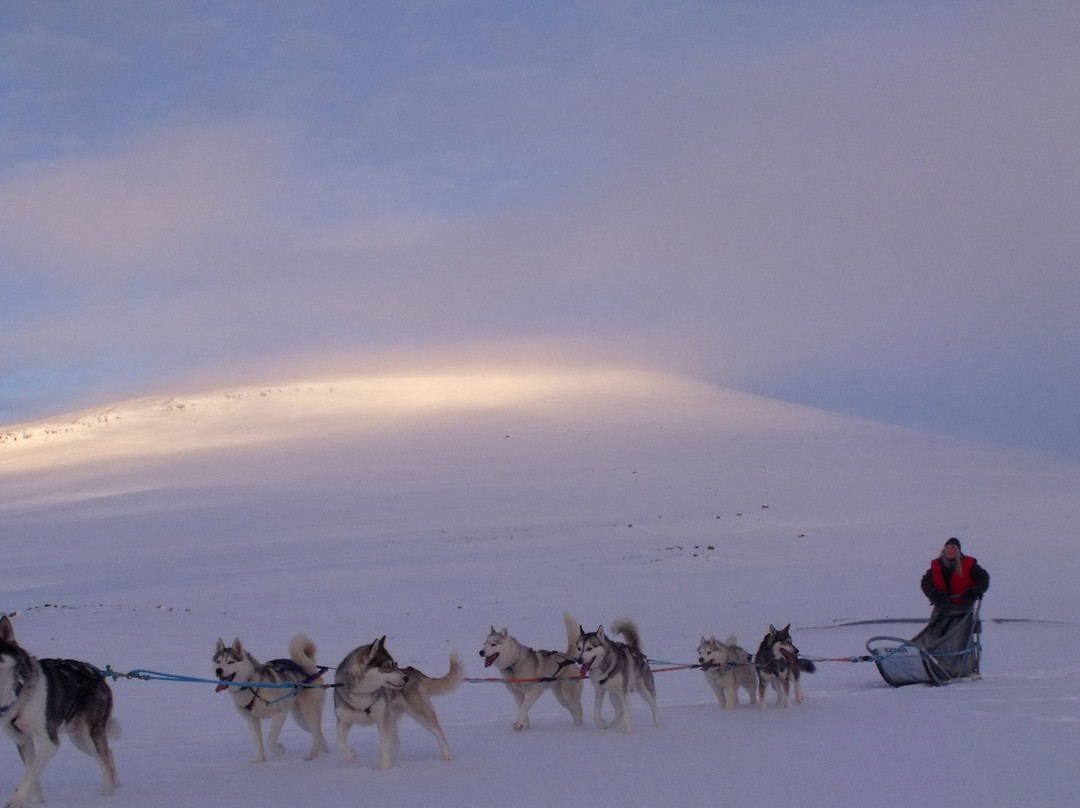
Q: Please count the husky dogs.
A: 7